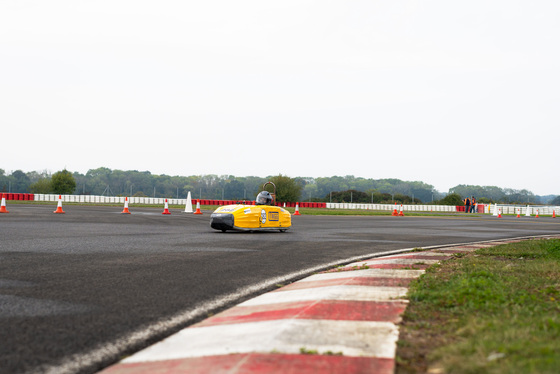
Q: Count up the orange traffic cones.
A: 12